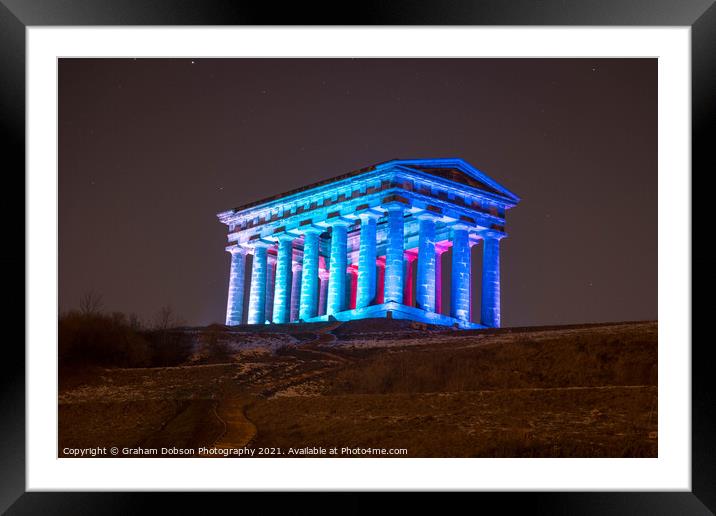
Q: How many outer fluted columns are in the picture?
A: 10